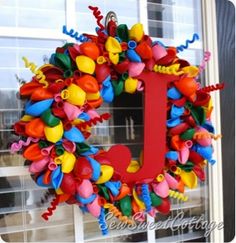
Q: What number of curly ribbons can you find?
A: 15